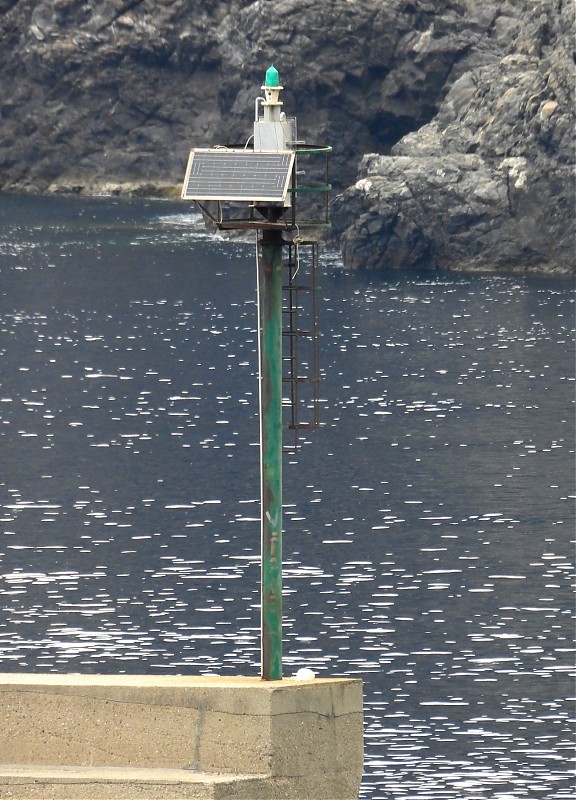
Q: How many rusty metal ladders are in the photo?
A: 1